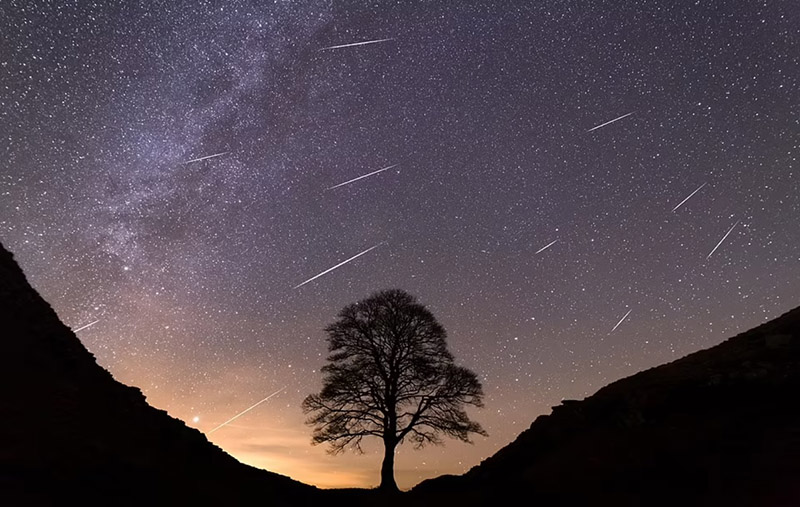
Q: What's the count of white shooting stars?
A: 11